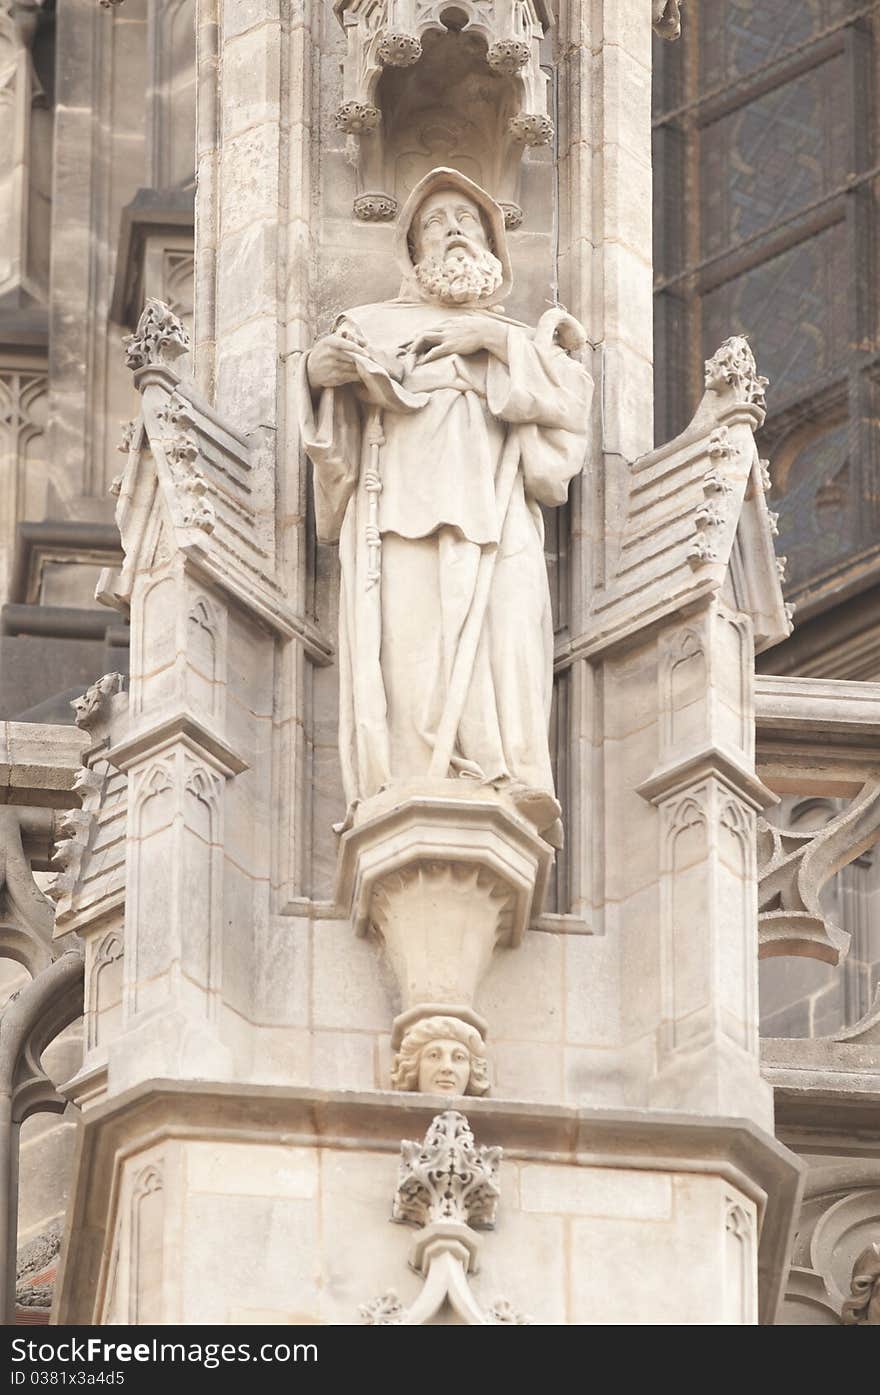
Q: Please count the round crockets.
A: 6